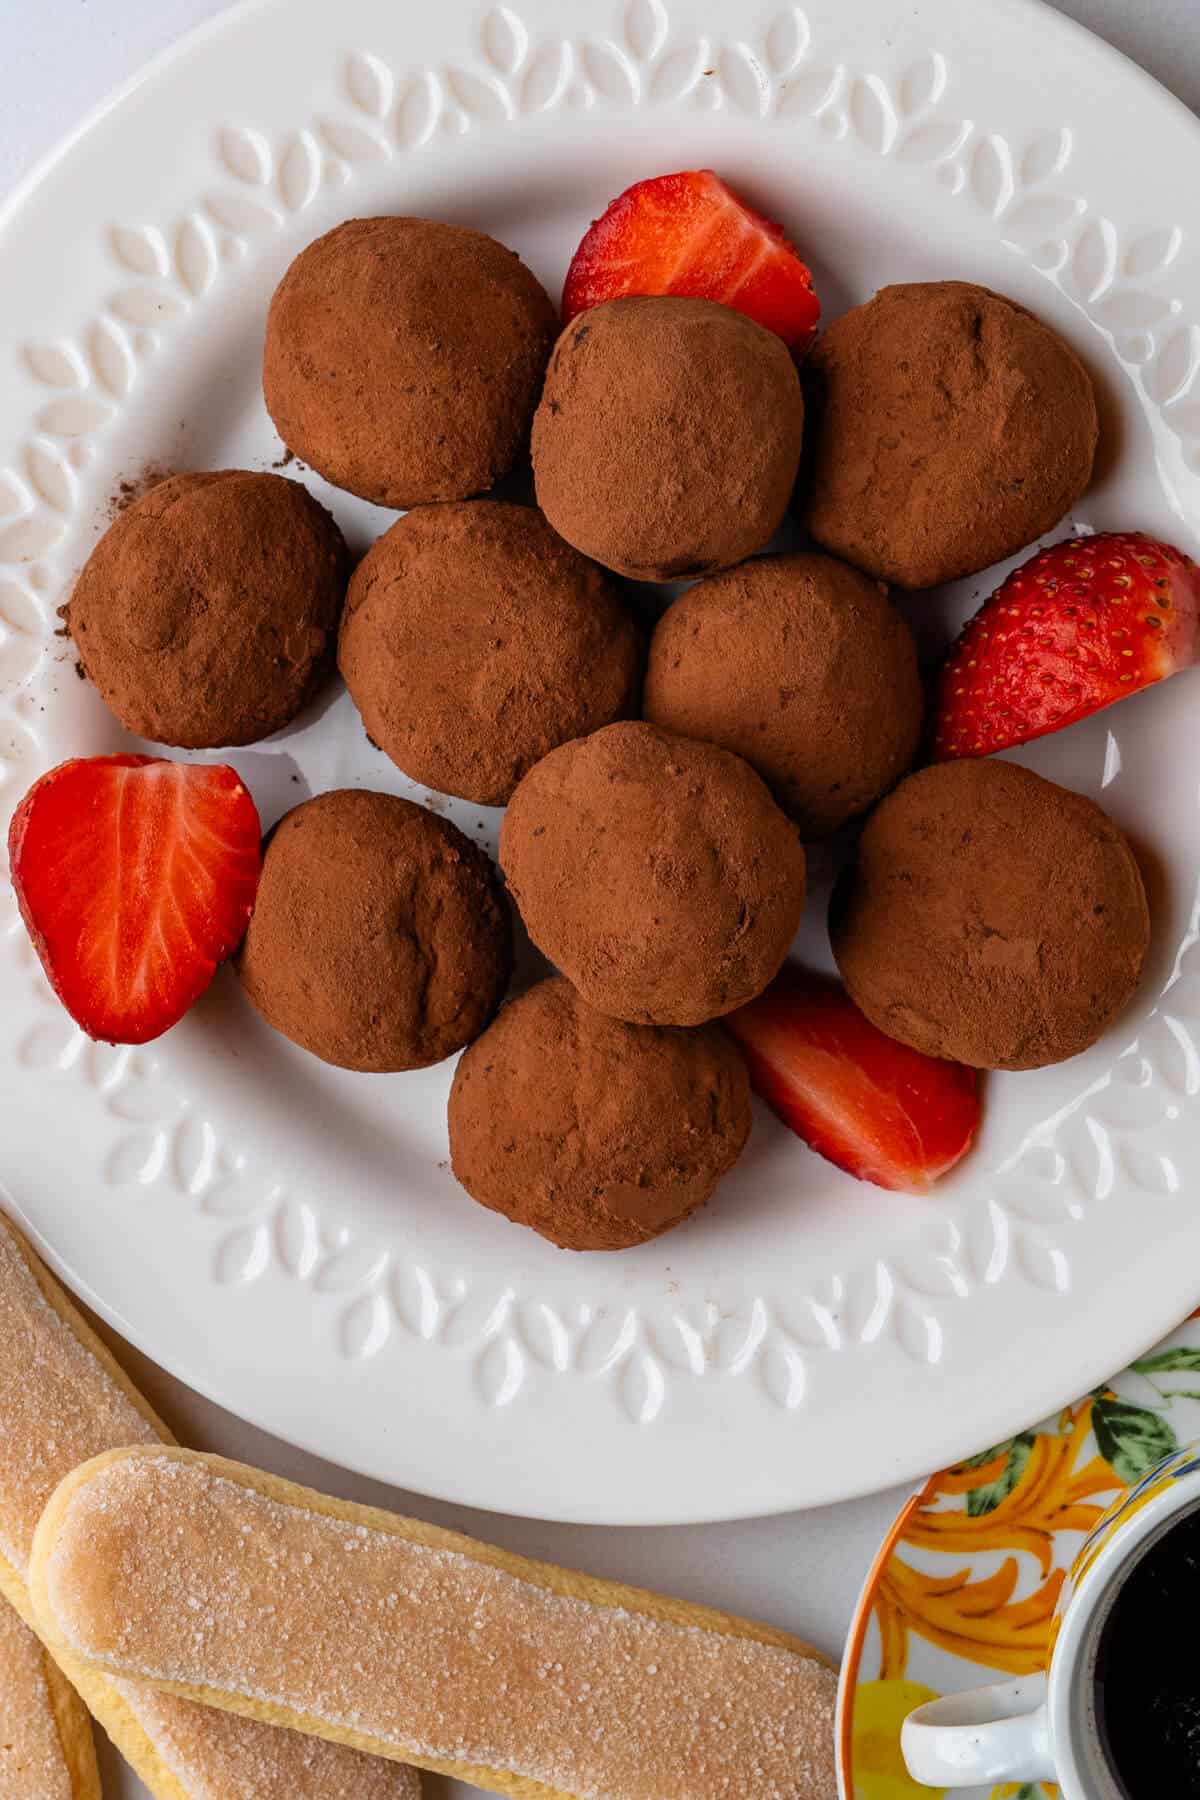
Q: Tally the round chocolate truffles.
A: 10